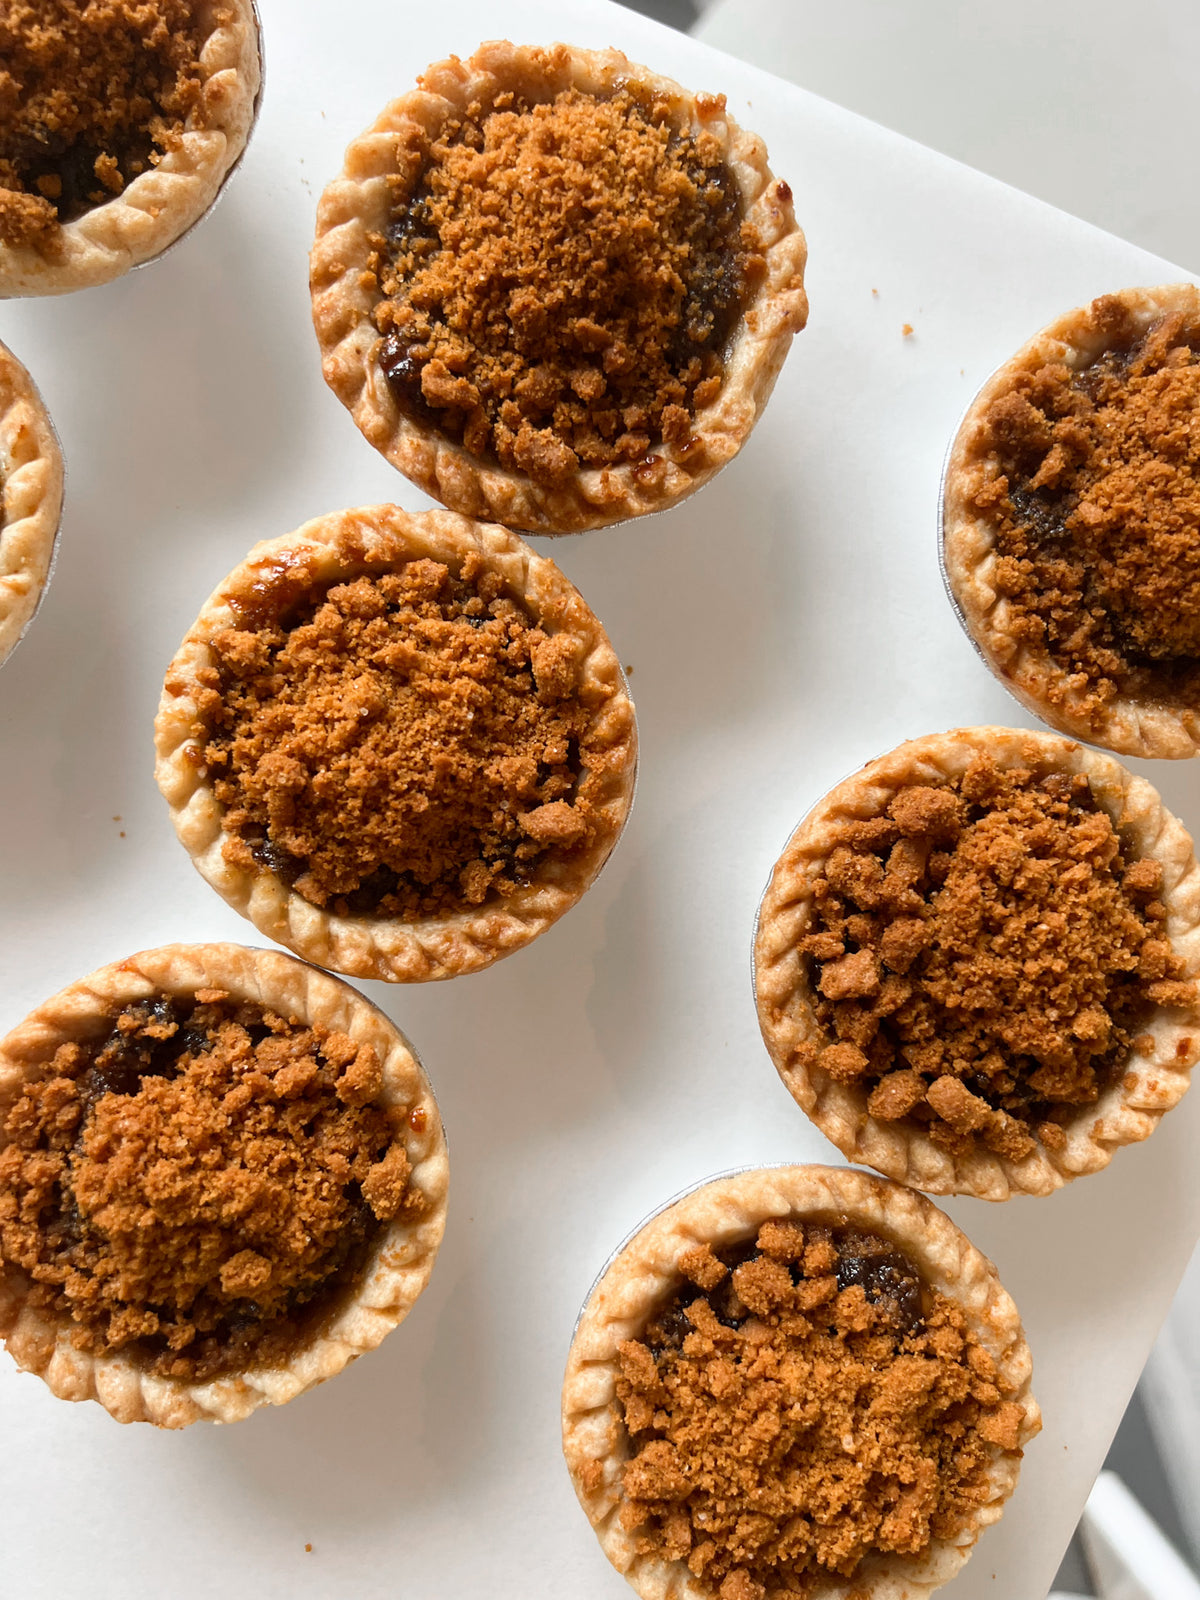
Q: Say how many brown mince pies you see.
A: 8